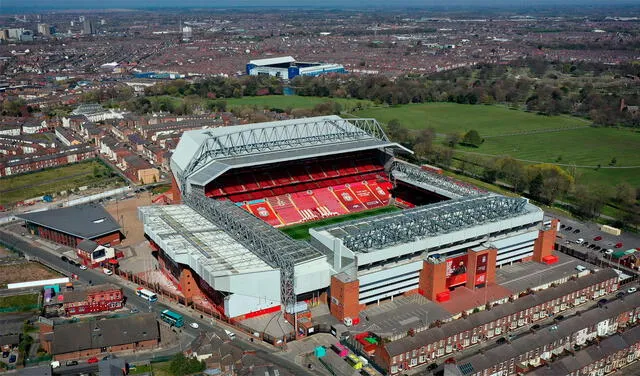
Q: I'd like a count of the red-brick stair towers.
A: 4